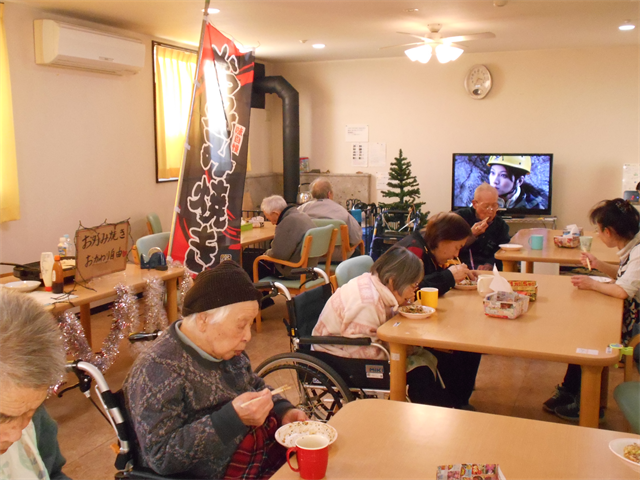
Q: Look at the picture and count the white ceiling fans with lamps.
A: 1